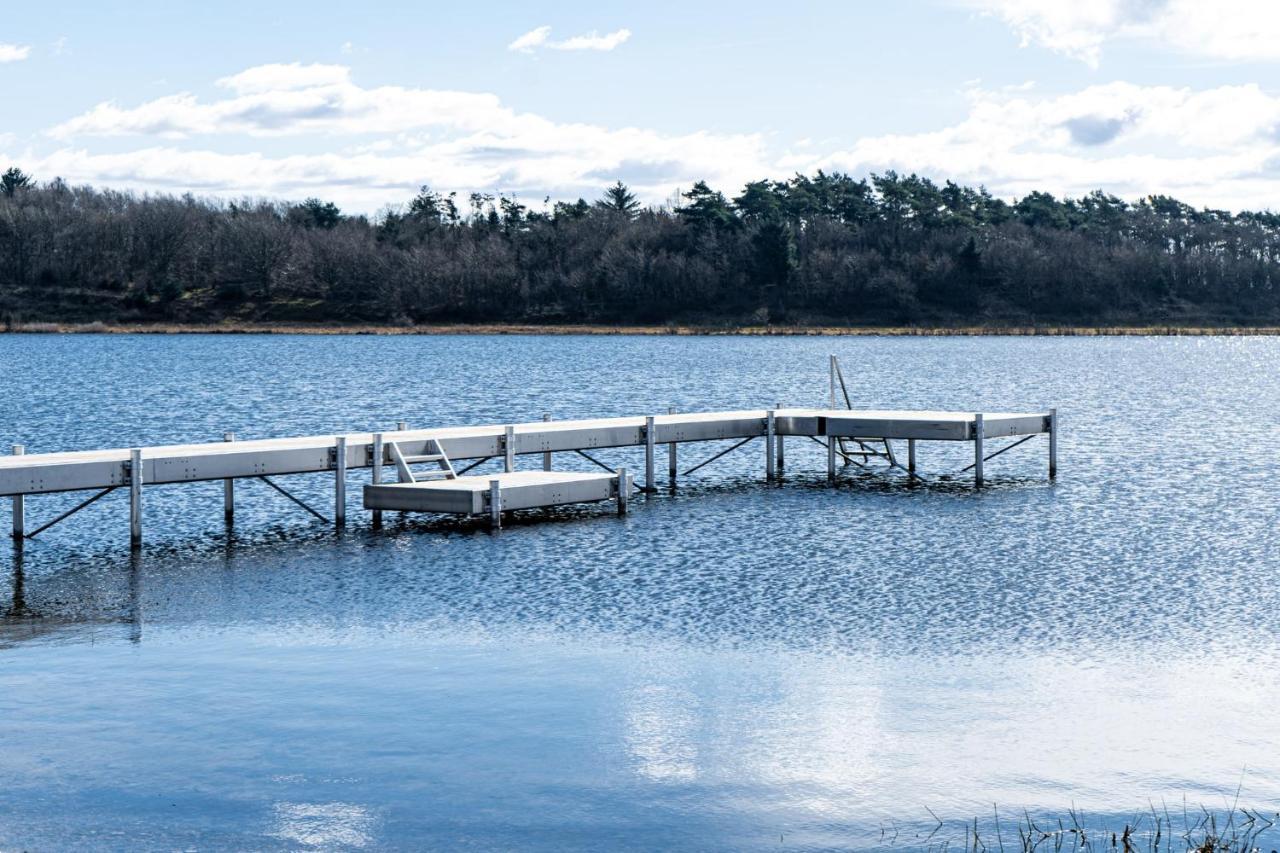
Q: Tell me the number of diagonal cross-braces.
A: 8